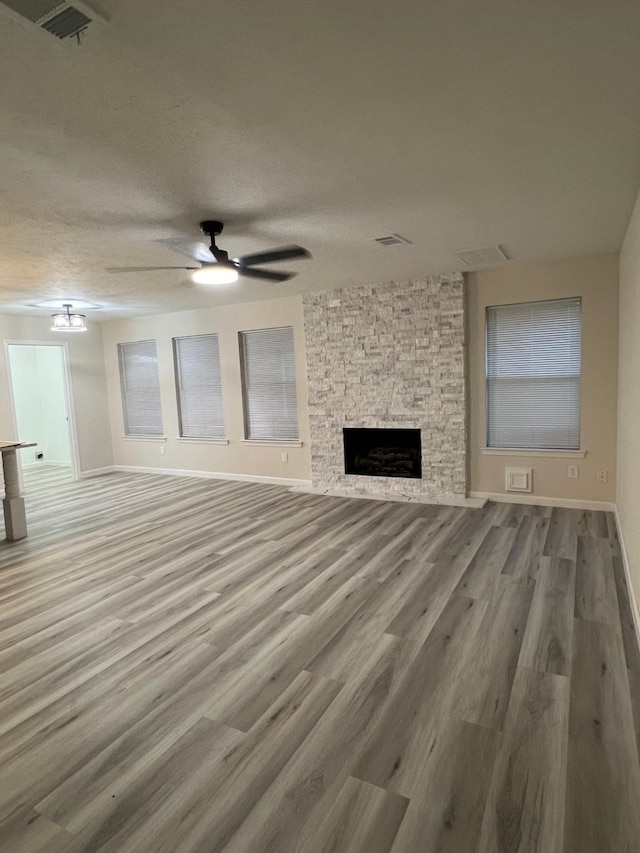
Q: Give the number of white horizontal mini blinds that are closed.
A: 4